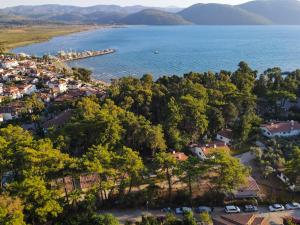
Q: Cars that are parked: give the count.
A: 7